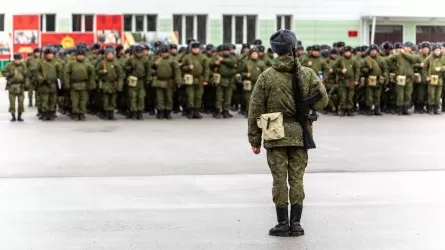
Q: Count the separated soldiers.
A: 1